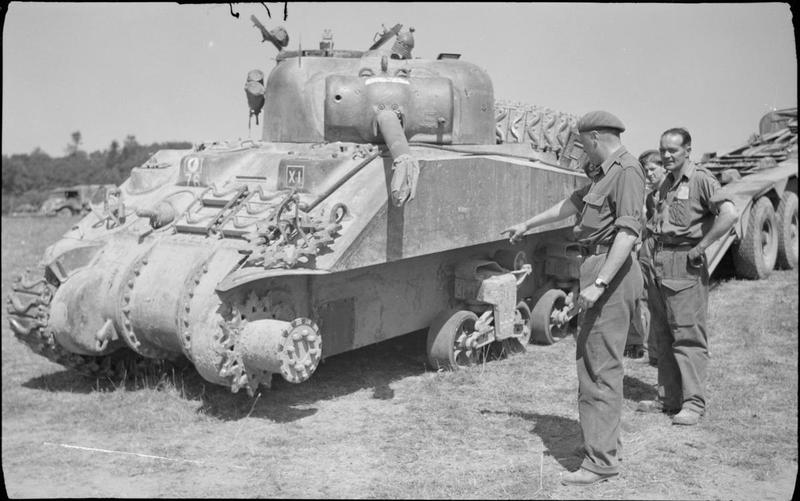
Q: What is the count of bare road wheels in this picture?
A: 3